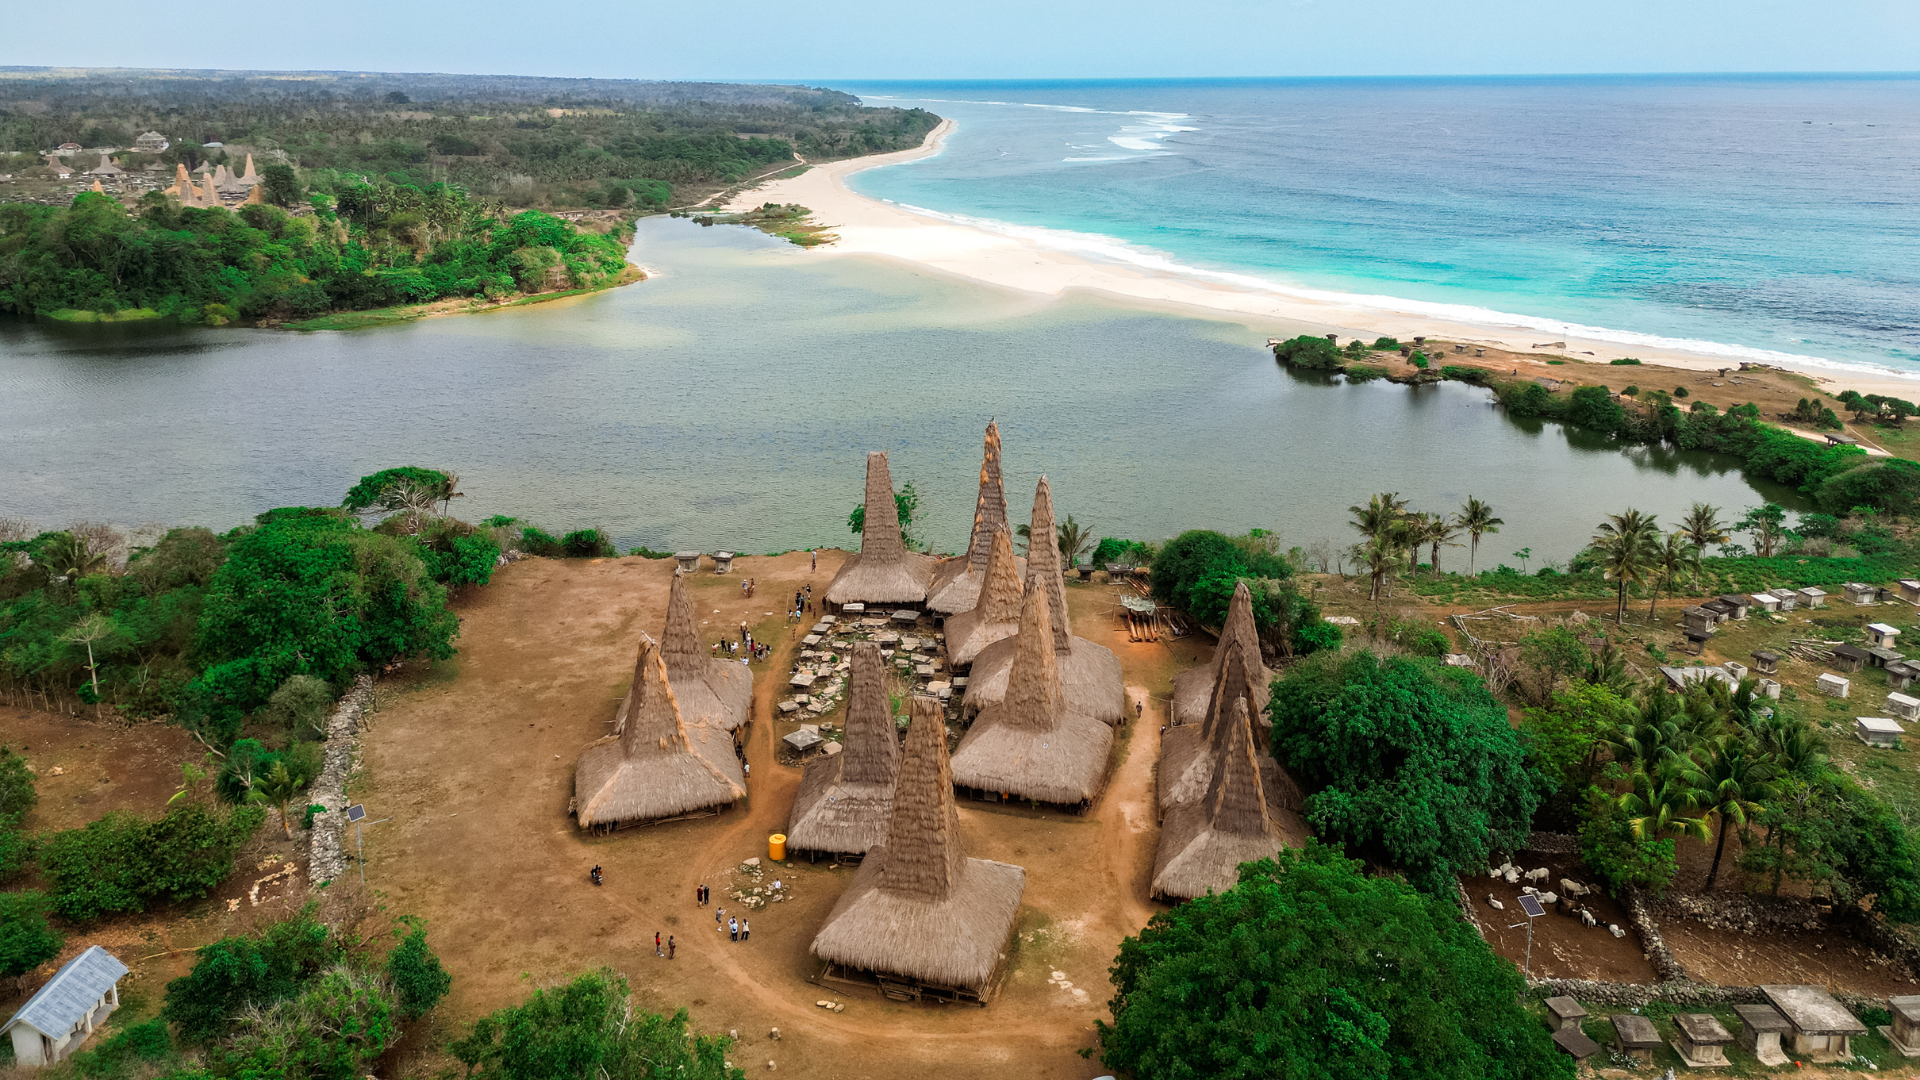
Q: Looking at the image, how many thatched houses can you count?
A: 12